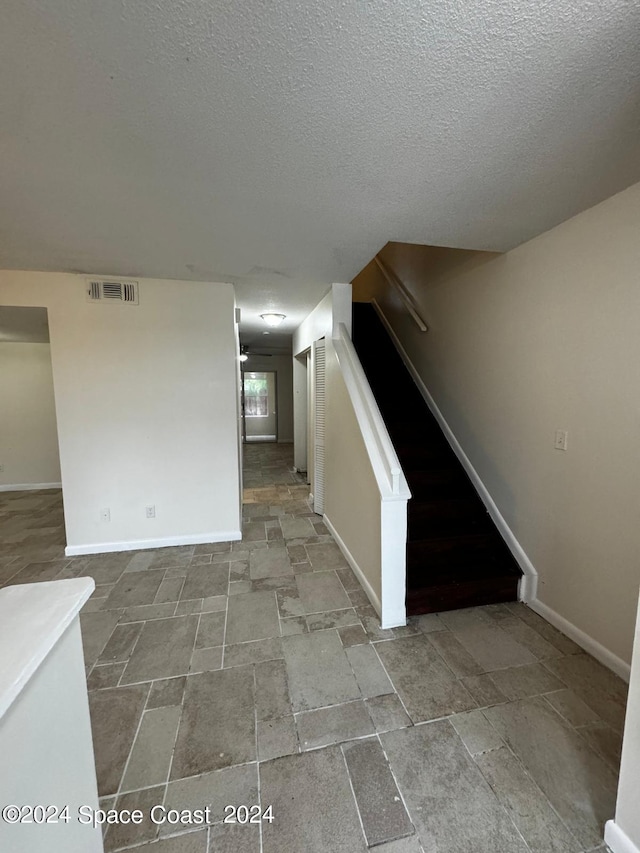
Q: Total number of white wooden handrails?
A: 2